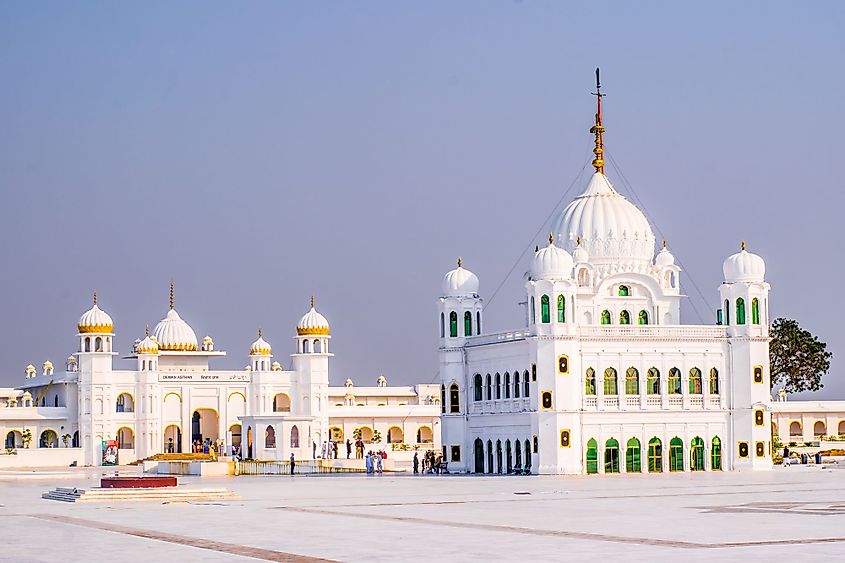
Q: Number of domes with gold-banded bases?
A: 5